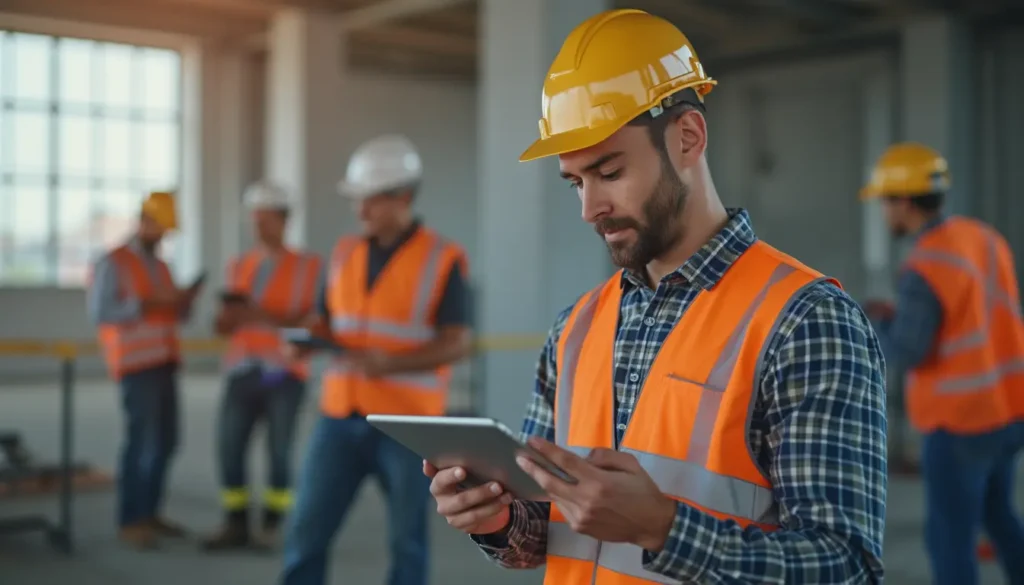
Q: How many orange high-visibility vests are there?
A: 5